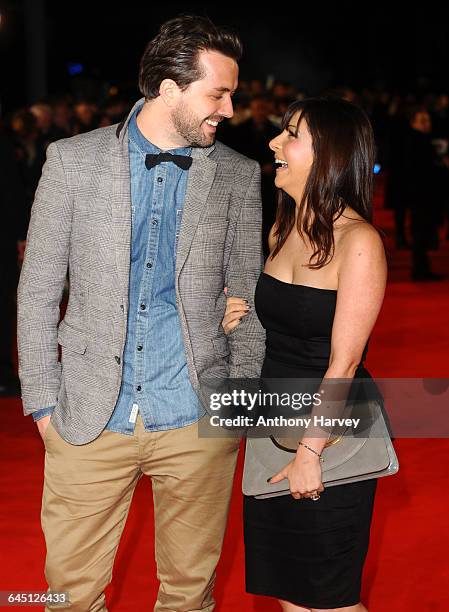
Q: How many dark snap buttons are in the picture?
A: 6